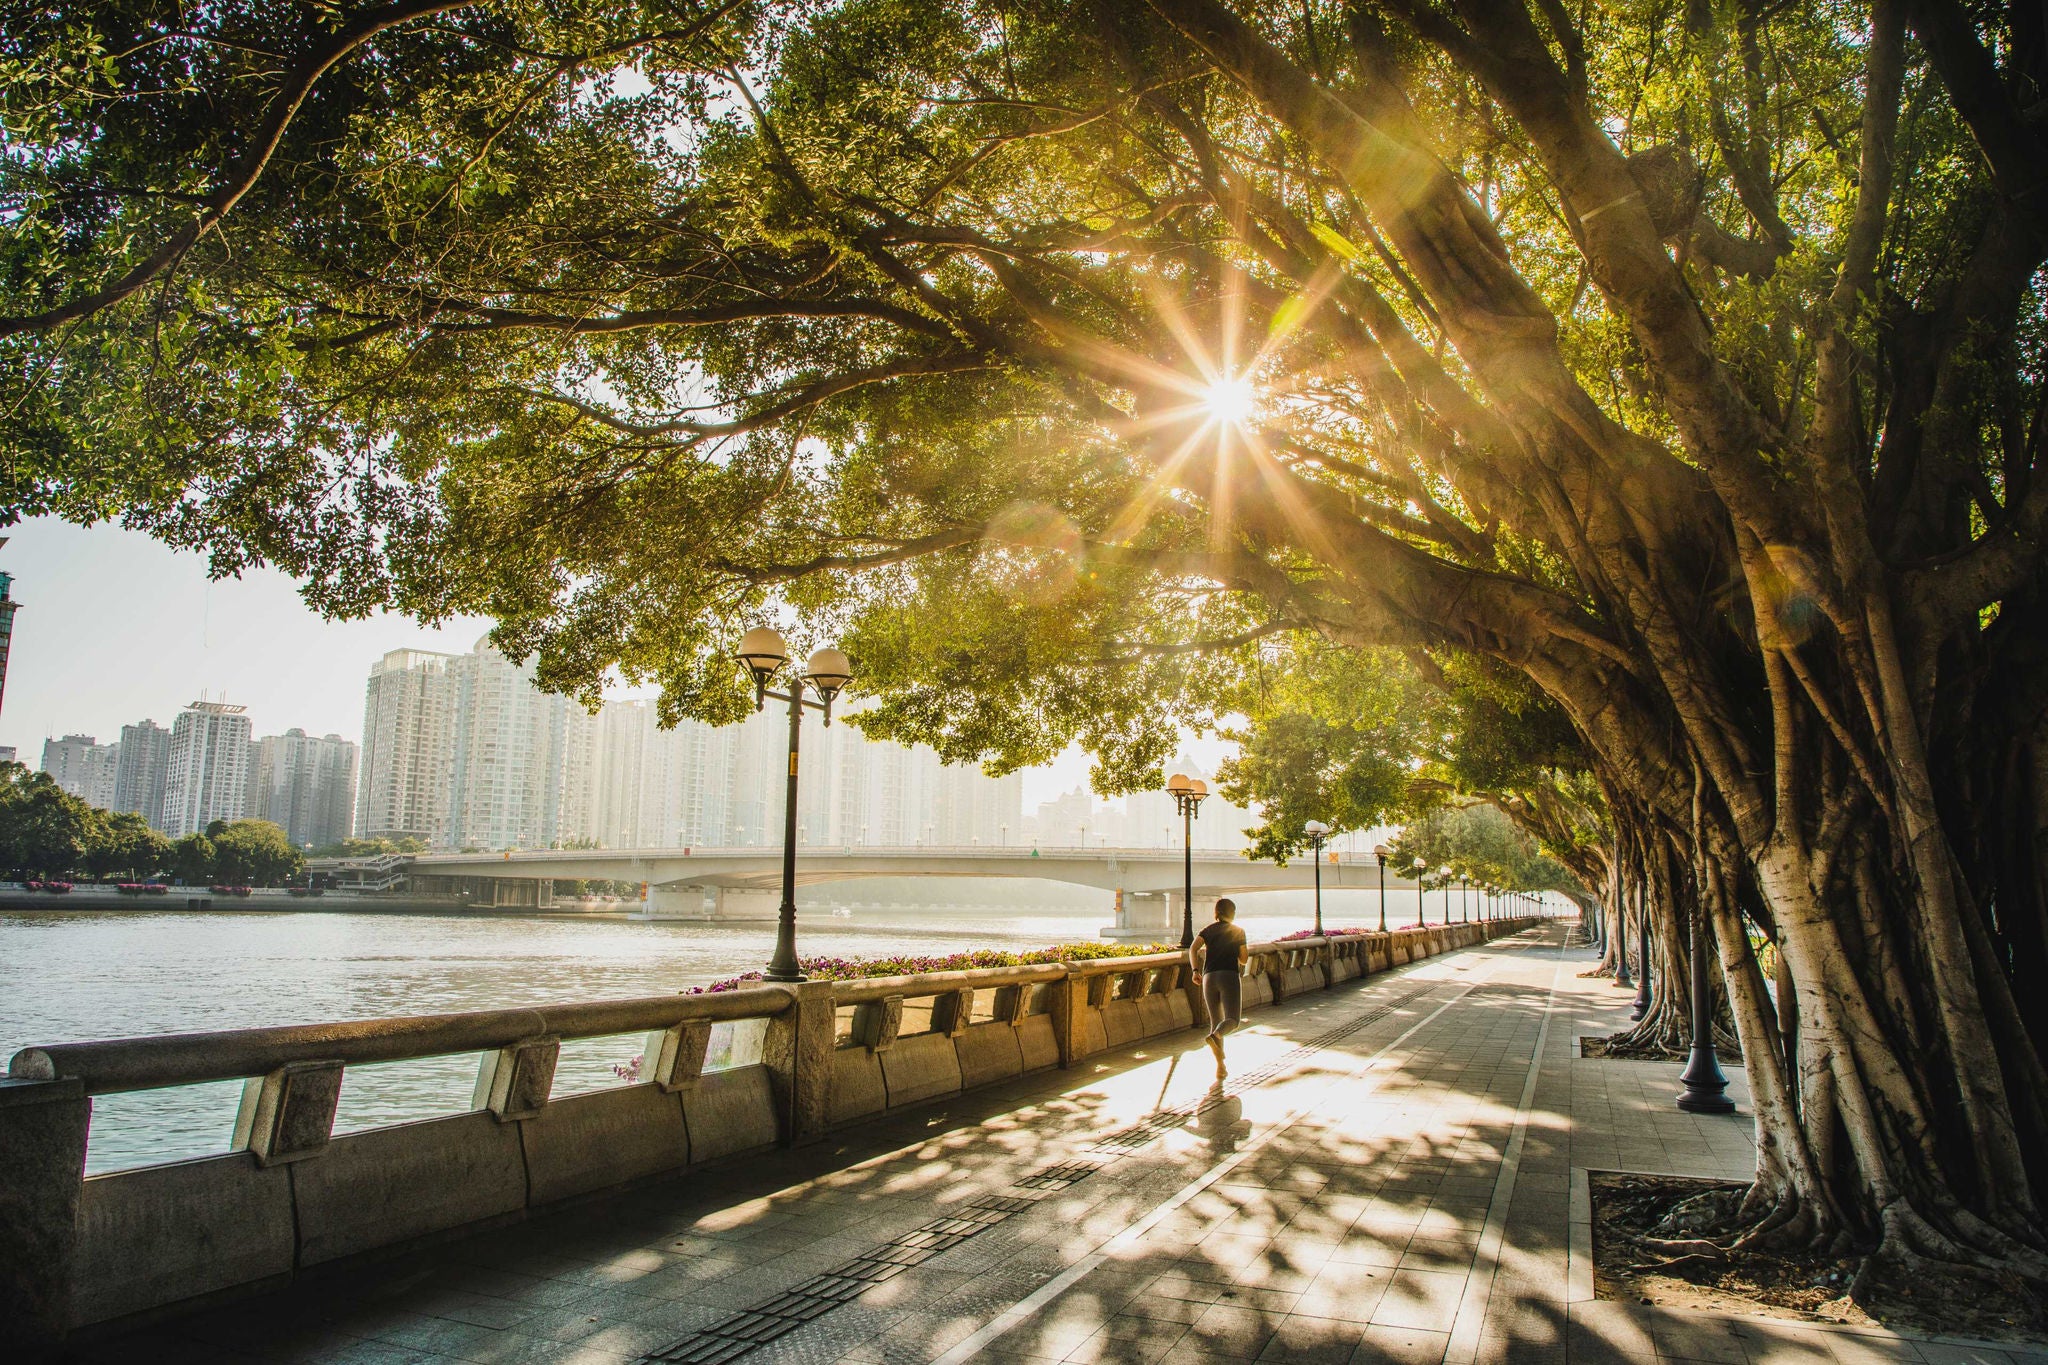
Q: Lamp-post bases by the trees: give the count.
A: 4